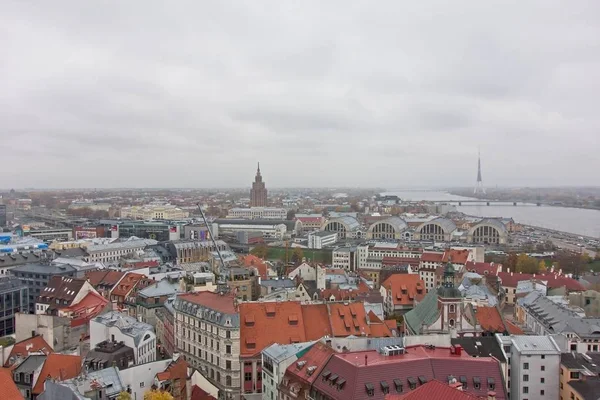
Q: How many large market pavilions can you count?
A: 4